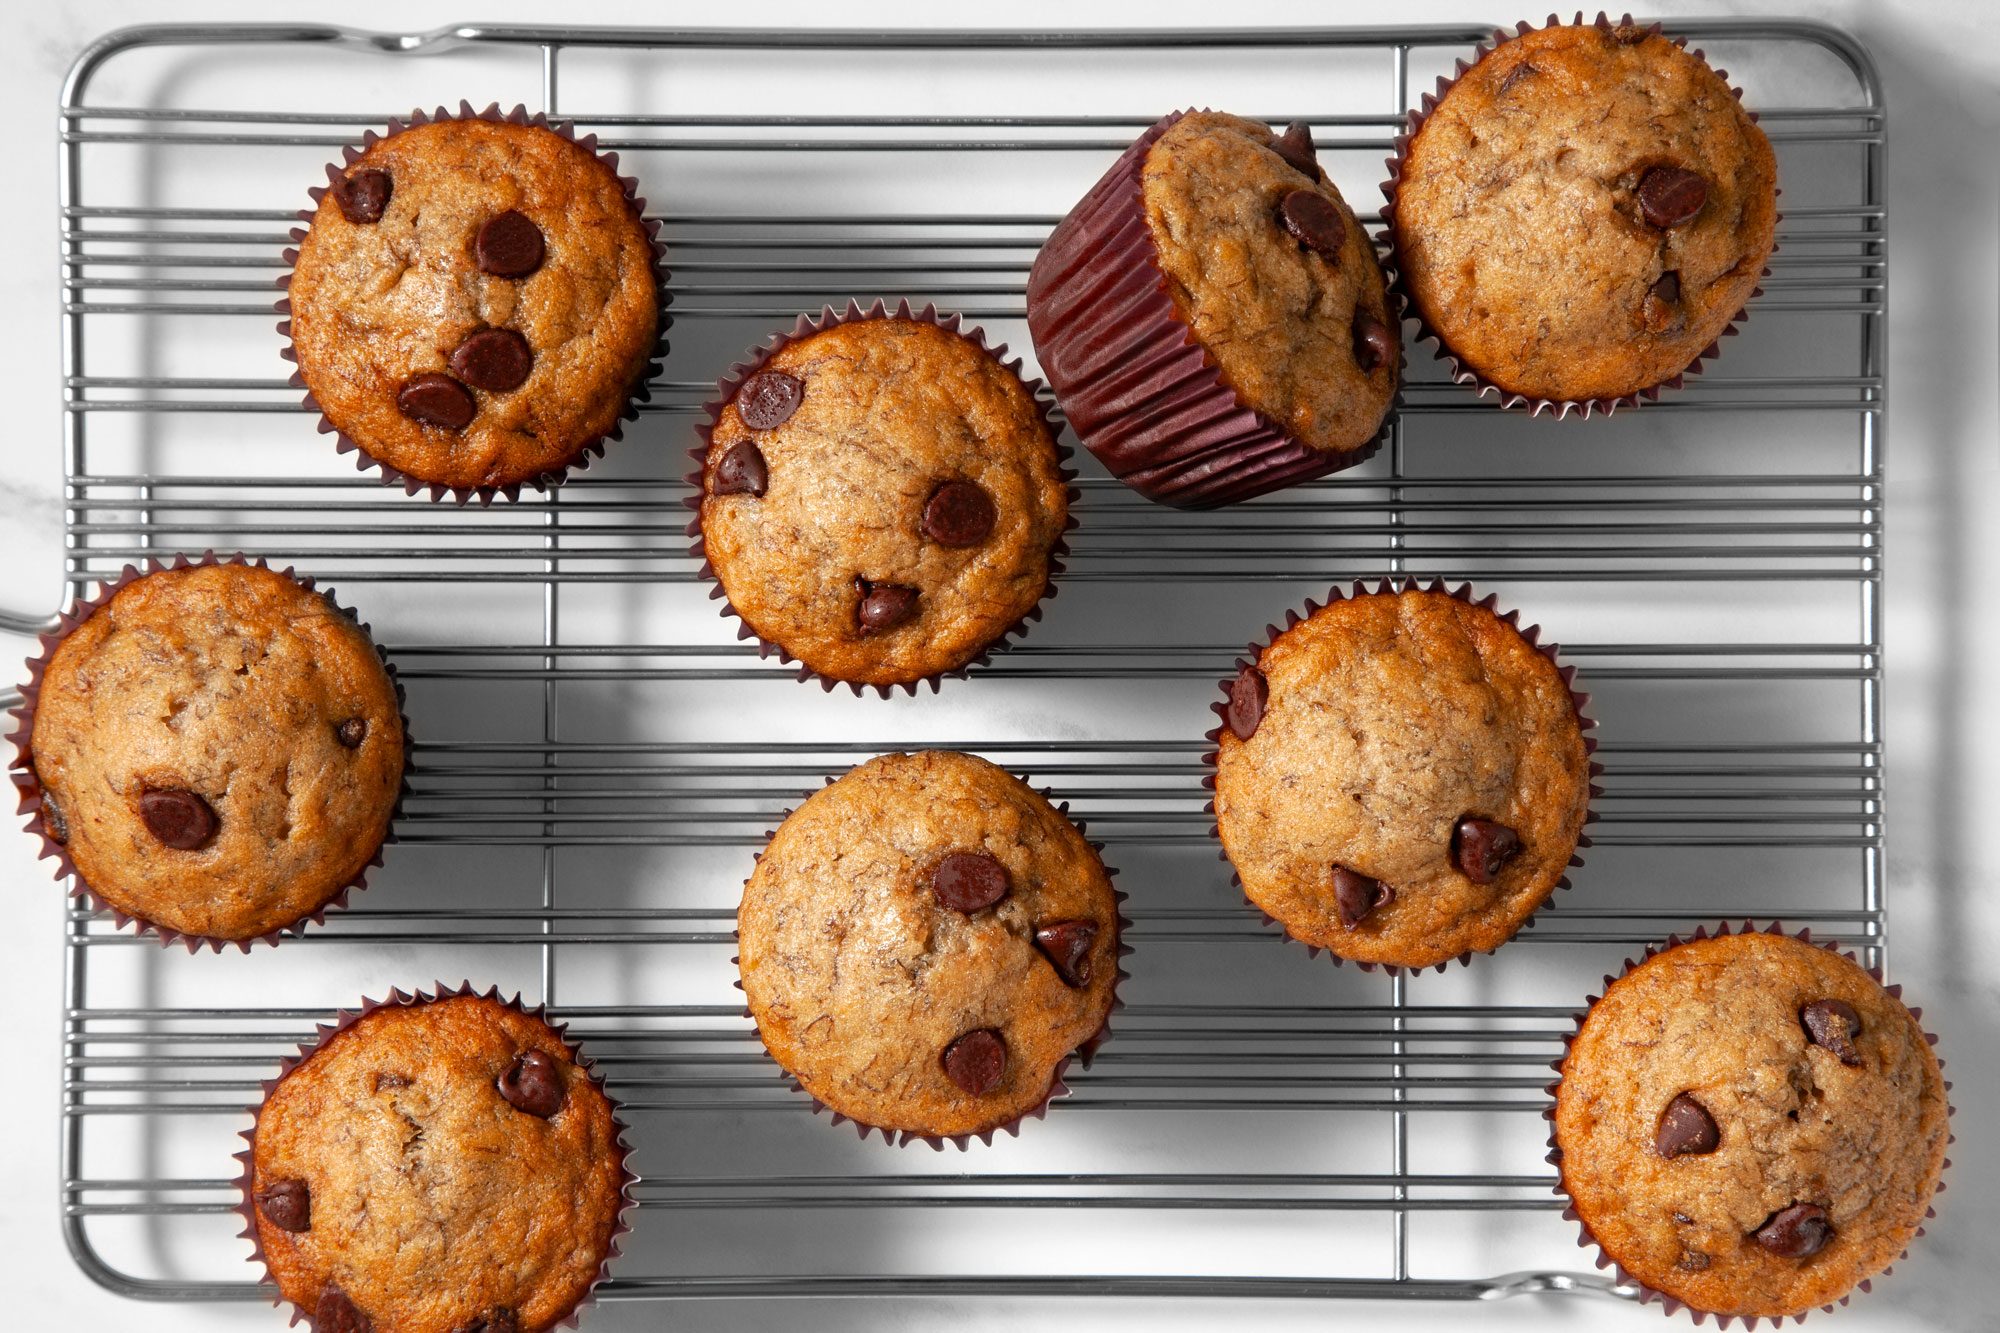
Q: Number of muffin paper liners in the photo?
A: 9